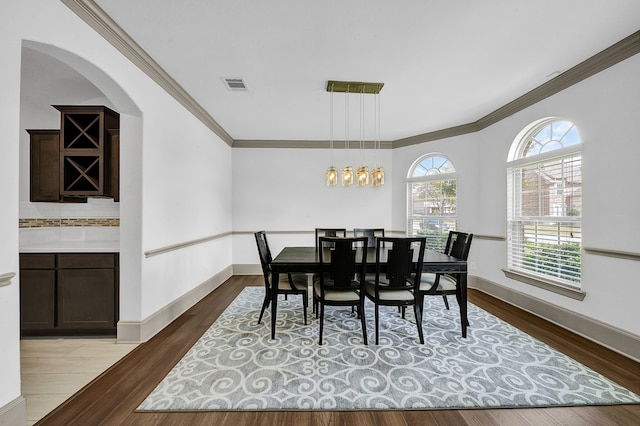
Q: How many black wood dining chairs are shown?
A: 6